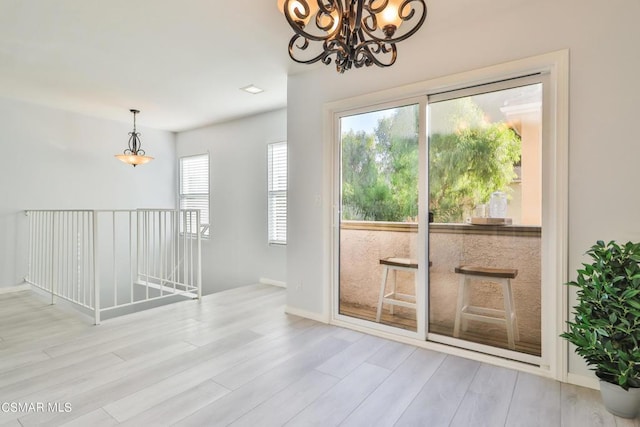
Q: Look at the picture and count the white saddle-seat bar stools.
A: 2